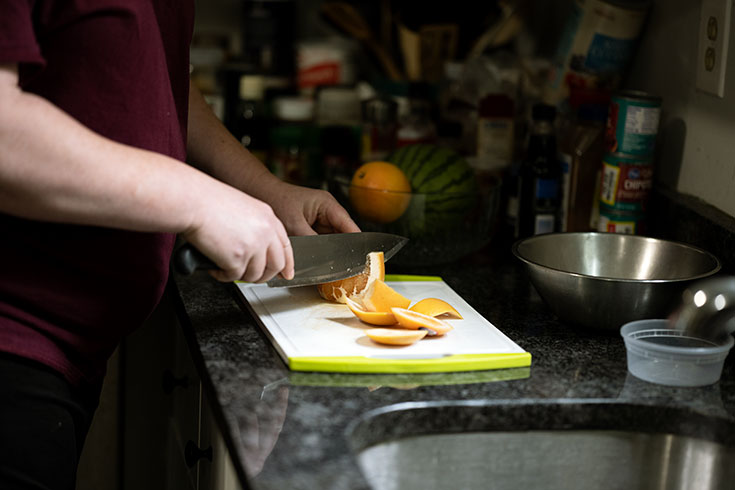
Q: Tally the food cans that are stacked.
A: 3